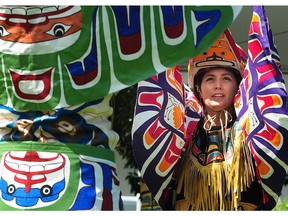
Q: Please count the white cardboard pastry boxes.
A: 0